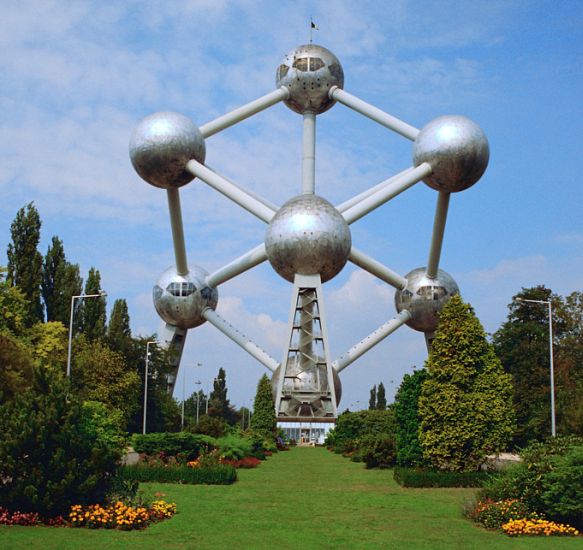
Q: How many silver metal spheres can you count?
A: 7